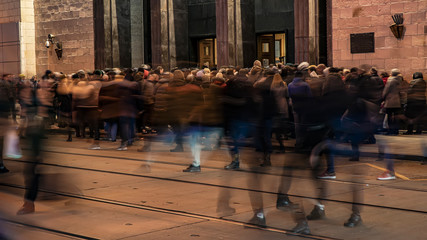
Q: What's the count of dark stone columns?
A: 4